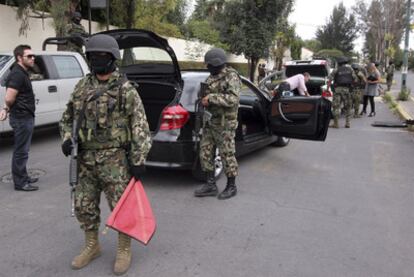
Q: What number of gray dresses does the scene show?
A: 1